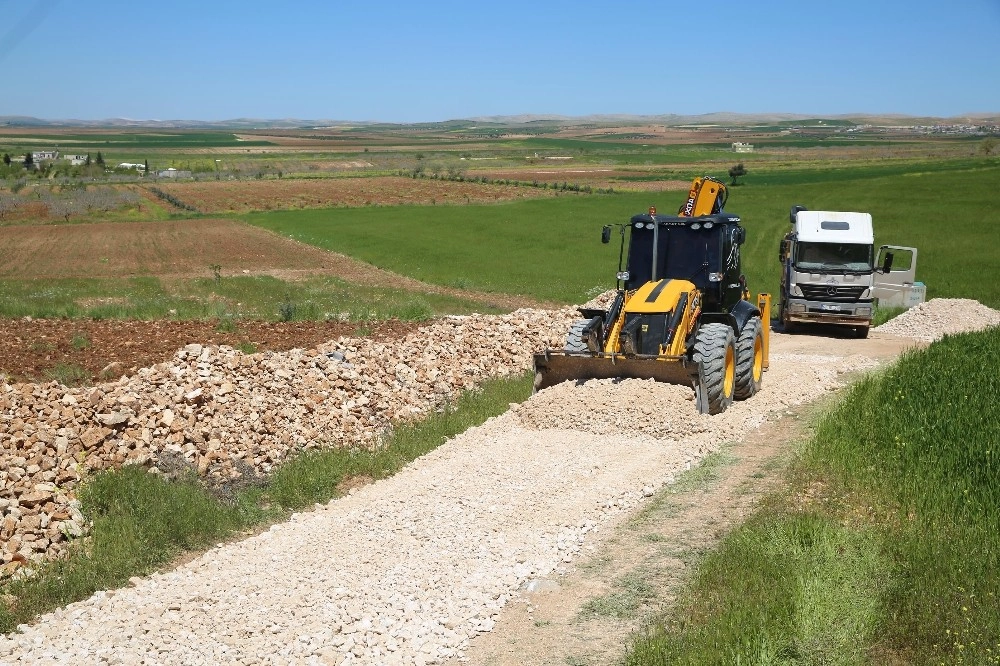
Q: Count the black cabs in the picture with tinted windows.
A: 1